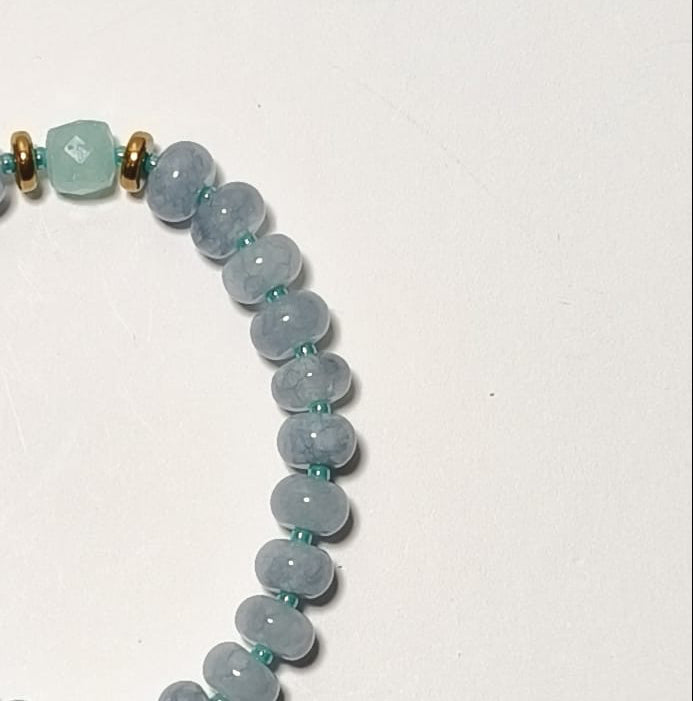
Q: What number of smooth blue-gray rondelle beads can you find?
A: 11